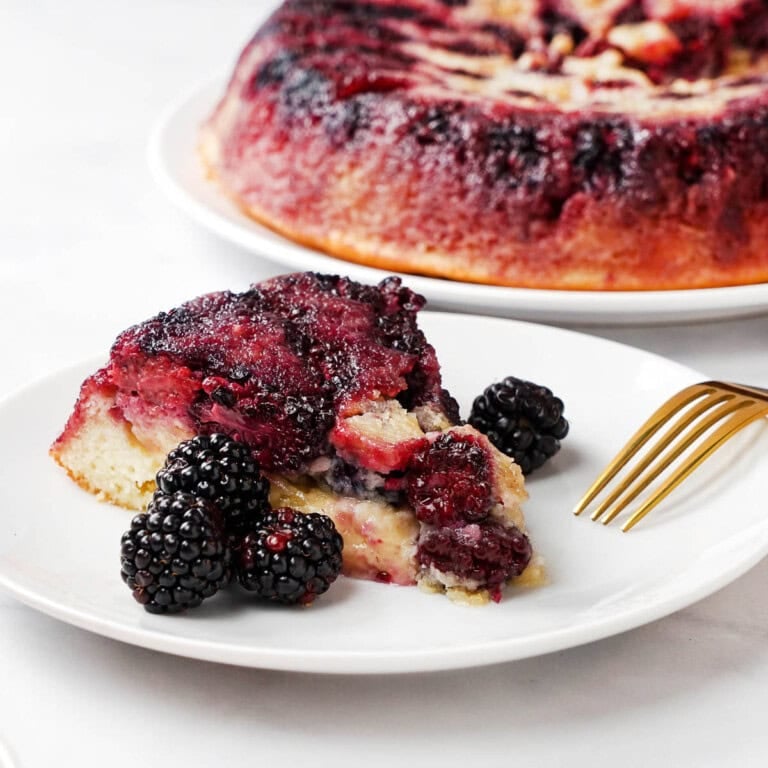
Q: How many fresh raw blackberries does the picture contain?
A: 4